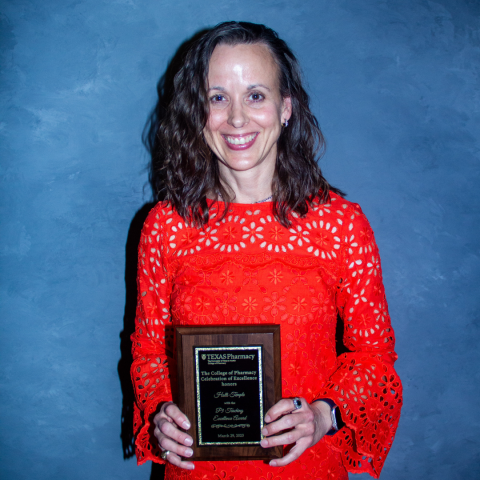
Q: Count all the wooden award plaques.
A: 1